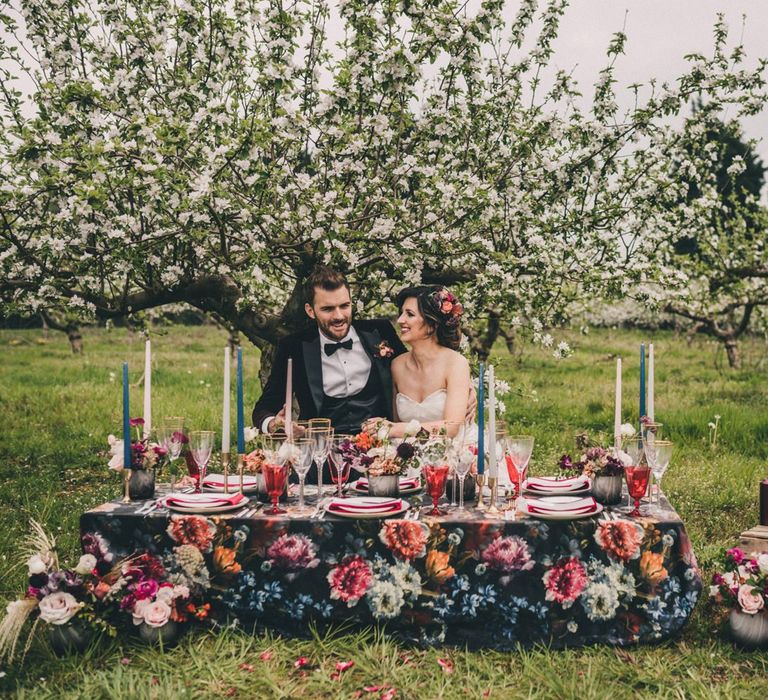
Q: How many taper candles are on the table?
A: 10